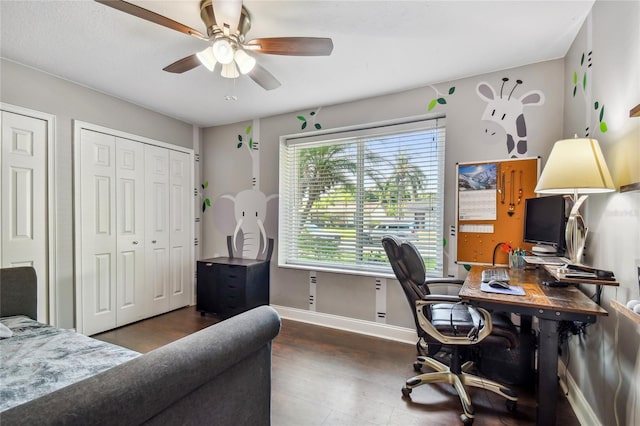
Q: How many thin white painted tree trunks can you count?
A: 6